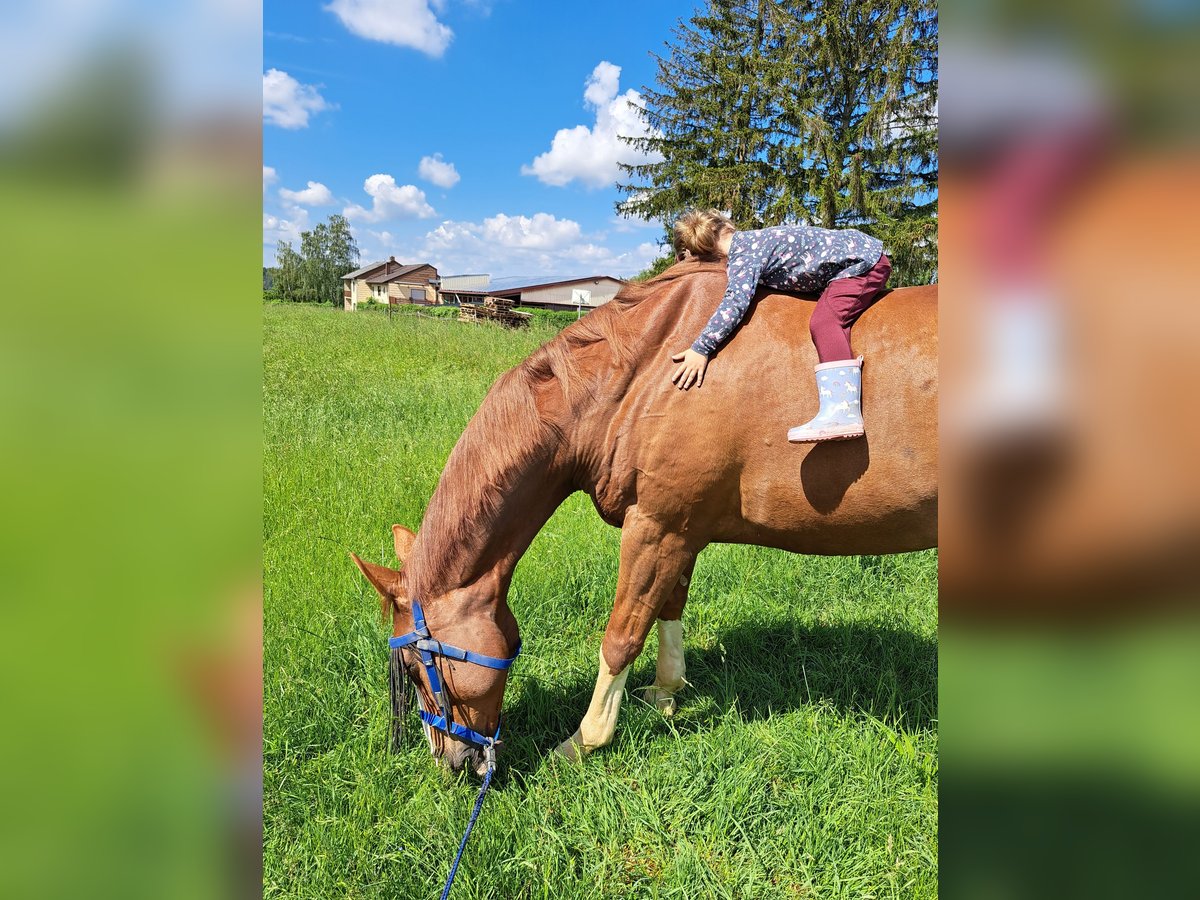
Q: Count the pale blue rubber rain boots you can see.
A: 1